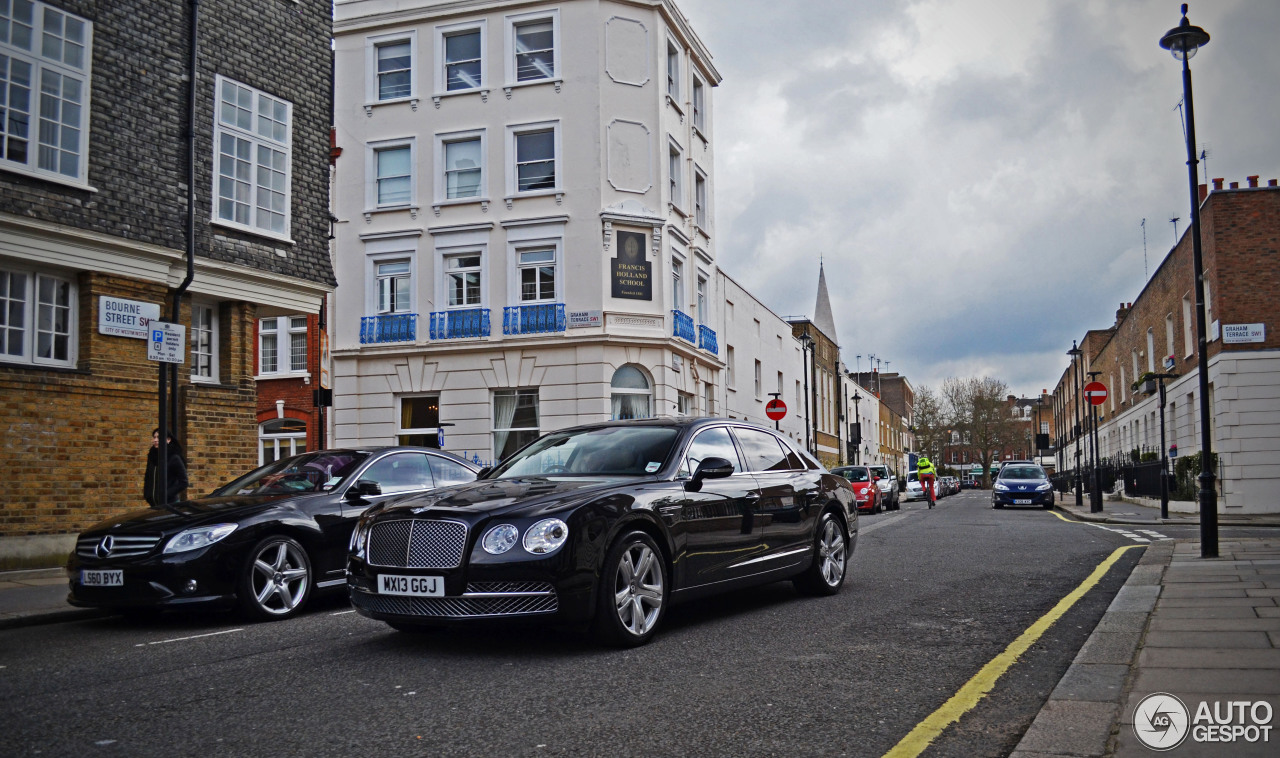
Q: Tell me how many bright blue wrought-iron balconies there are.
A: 5